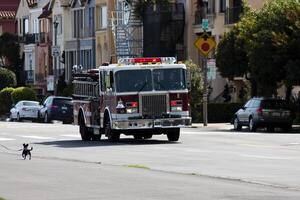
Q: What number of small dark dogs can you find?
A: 1